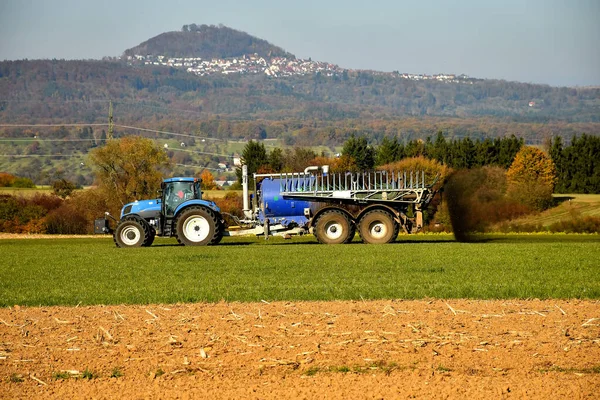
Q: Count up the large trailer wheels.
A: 2